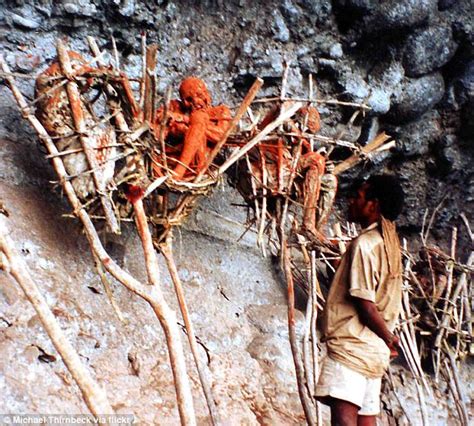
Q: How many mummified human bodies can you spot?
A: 3